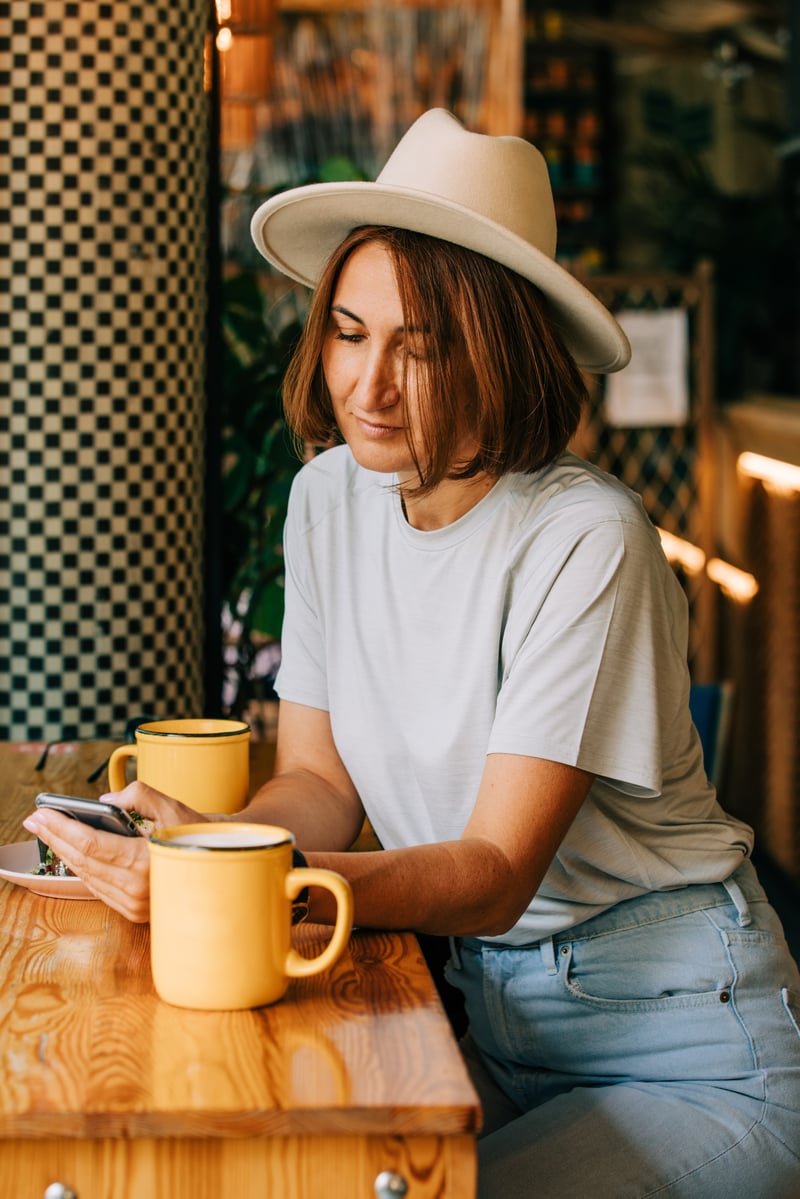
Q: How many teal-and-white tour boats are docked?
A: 0